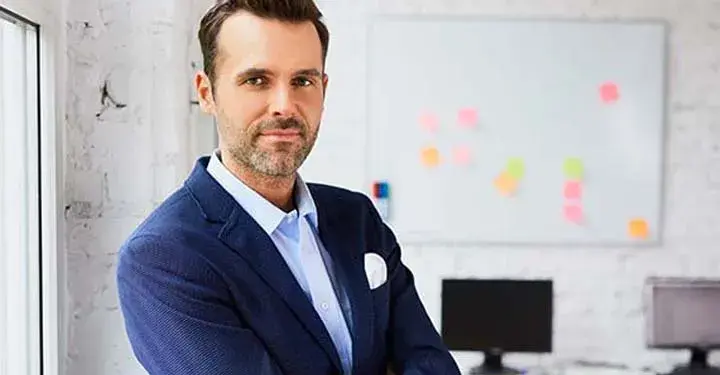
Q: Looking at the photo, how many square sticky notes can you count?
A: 11